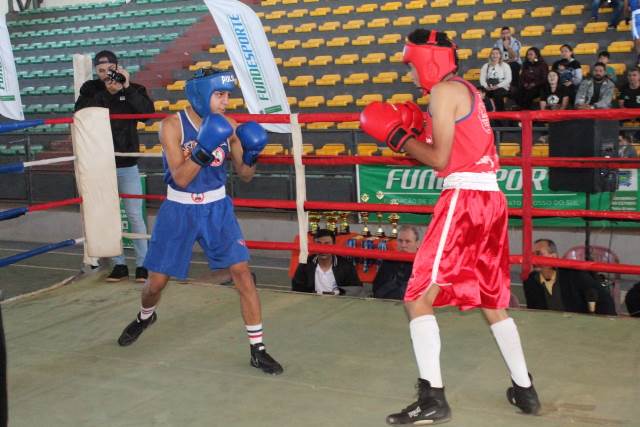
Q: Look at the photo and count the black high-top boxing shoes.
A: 4